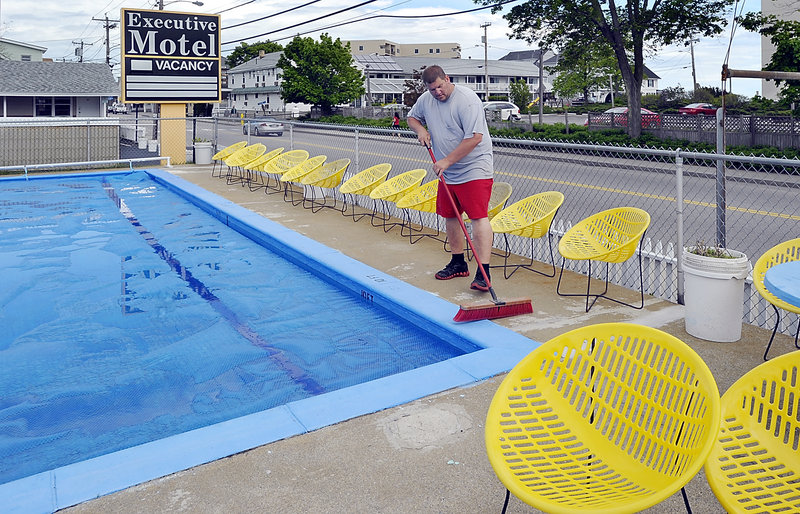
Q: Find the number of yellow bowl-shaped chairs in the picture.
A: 15